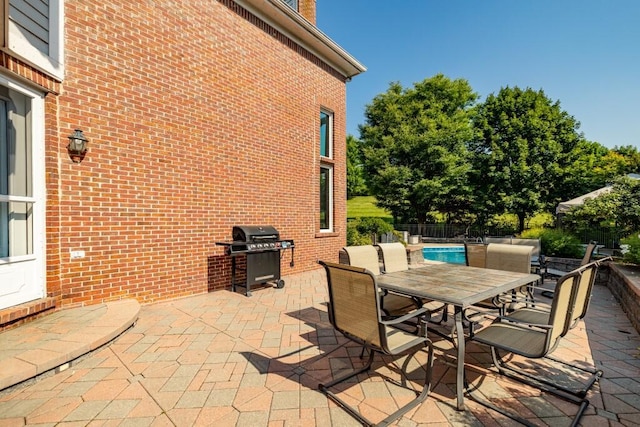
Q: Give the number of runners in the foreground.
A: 0